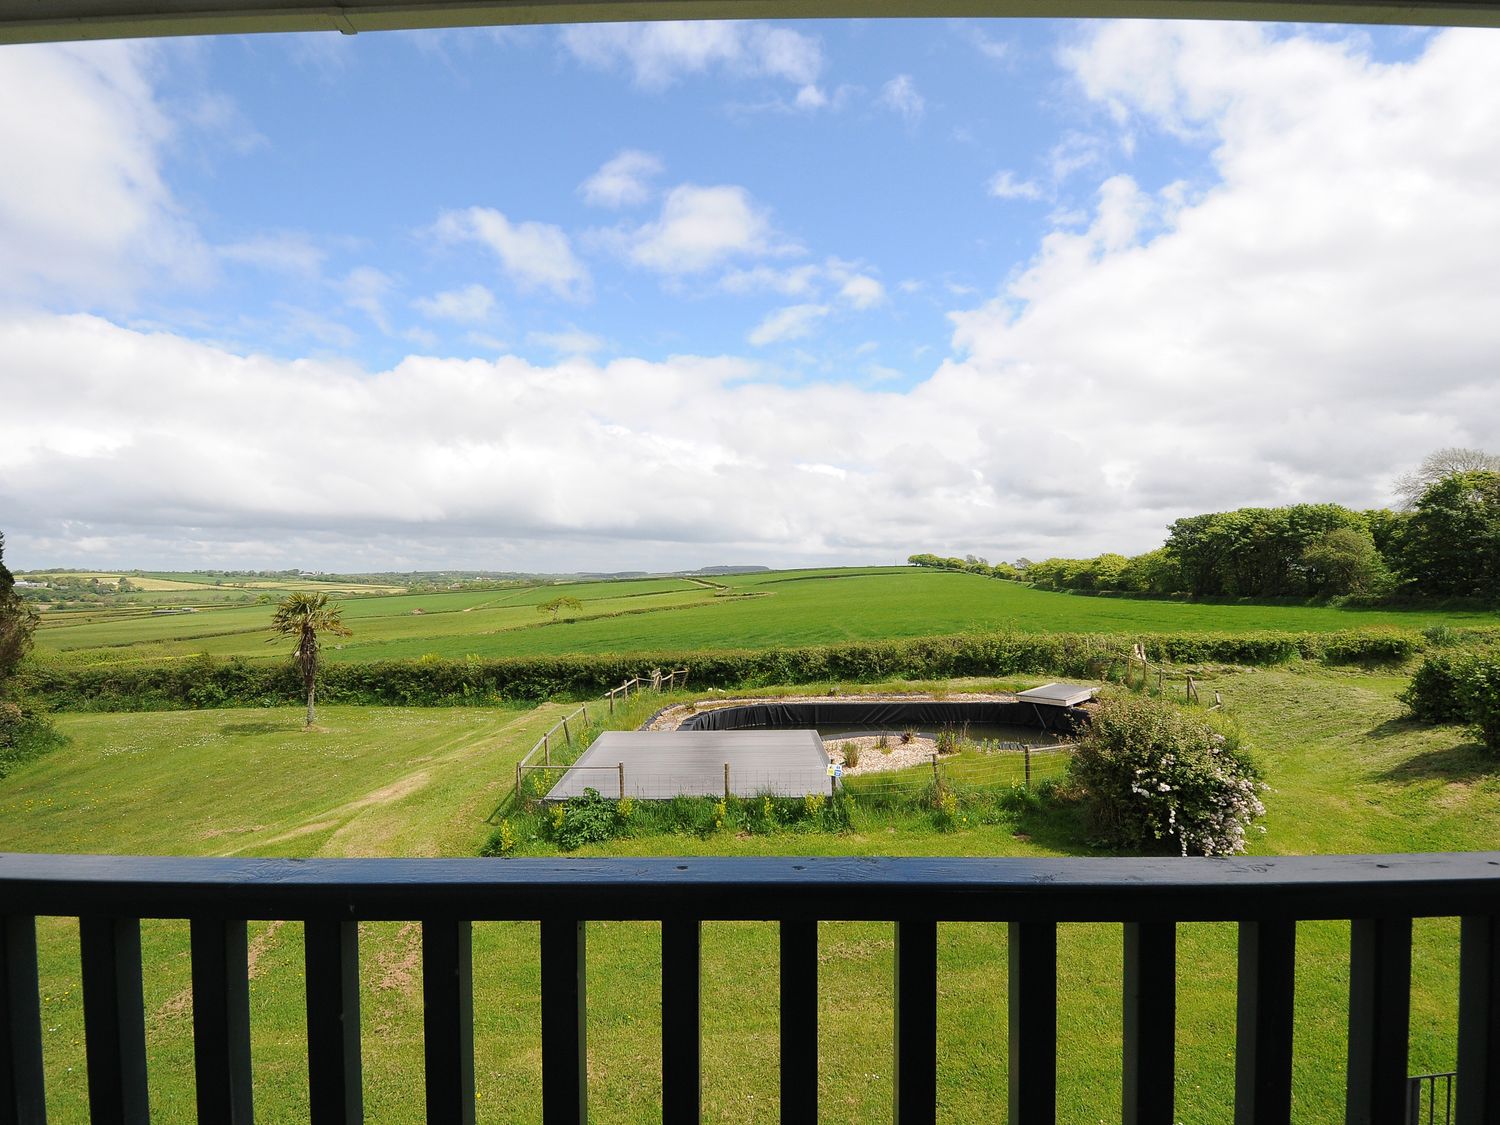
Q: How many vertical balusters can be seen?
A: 14